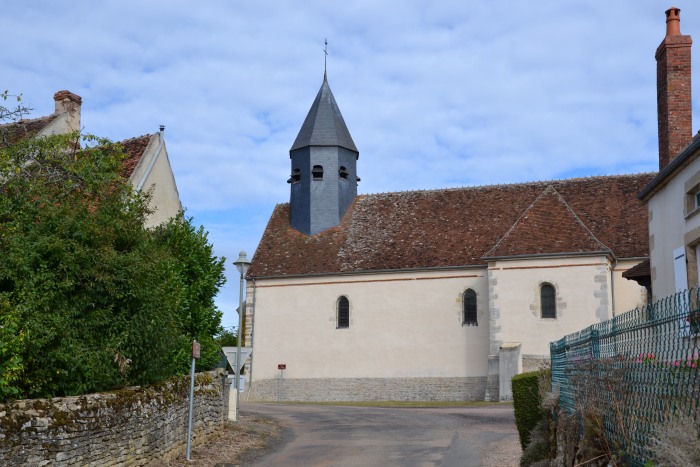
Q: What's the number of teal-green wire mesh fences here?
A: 1